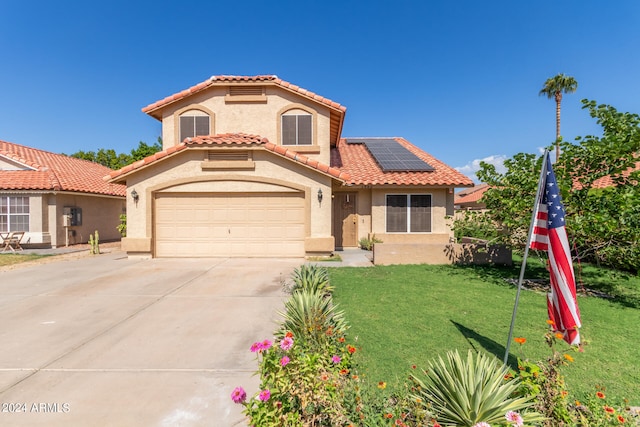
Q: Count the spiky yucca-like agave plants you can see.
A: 3